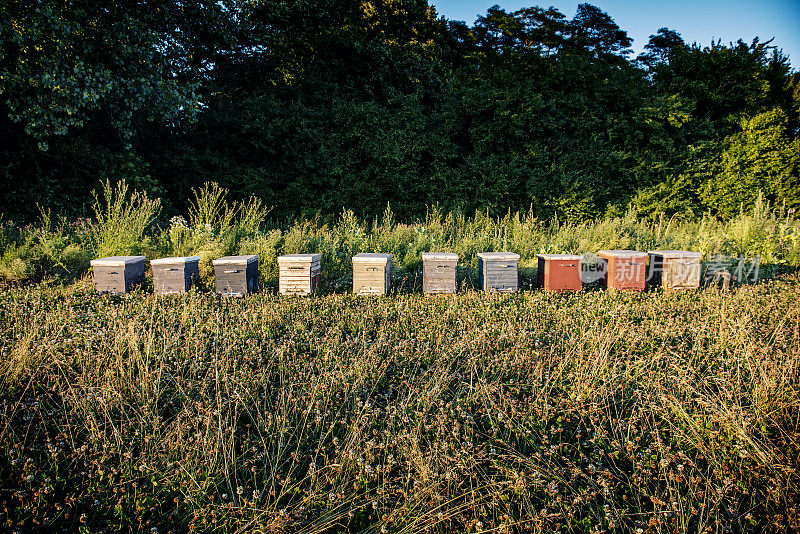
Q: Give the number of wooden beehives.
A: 10